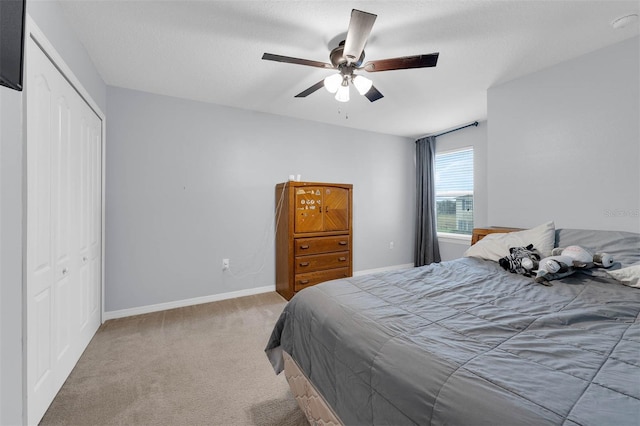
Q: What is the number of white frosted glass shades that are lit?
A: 3